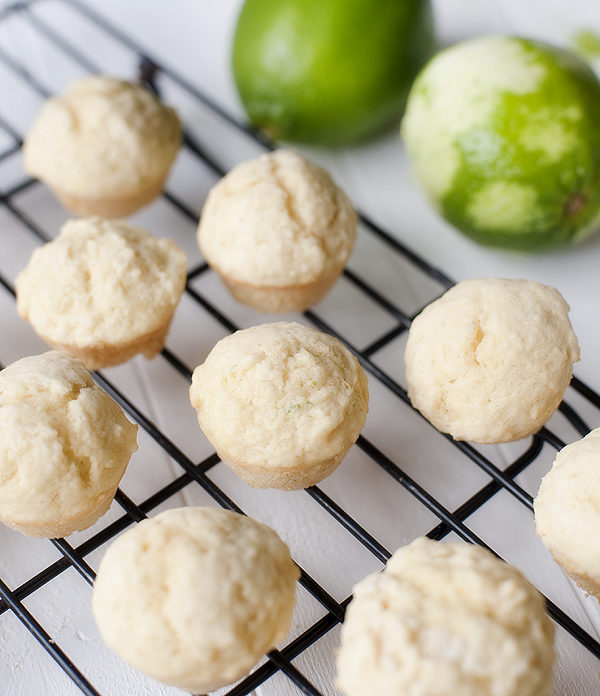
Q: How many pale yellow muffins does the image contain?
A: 9